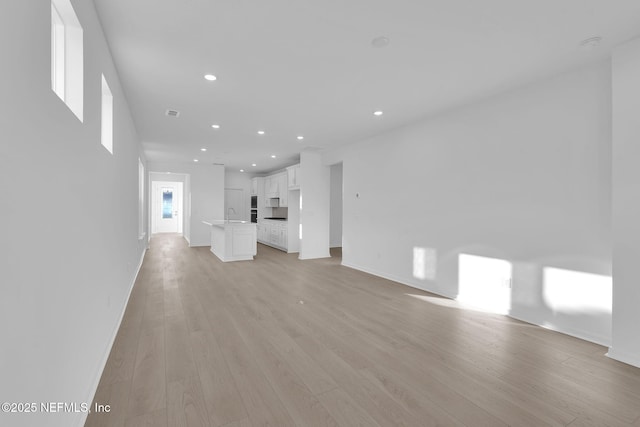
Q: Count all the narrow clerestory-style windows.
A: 2